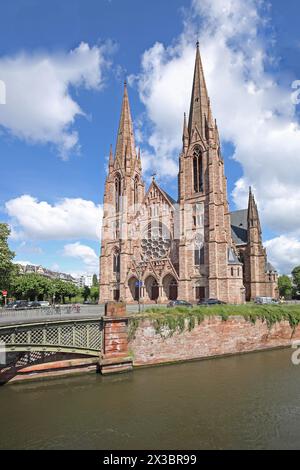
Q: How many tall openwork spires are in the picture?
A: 2